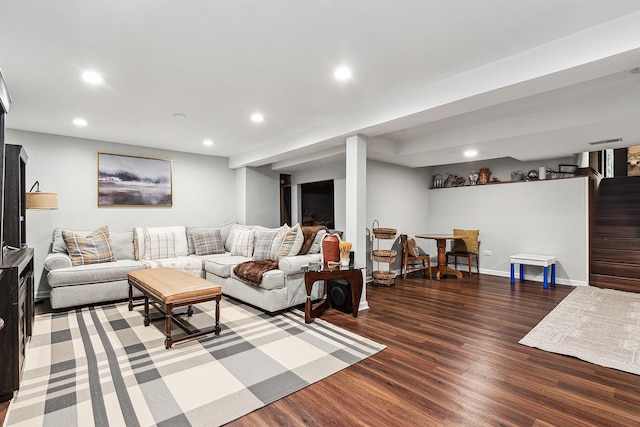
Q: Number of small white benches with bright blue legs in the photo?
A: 1